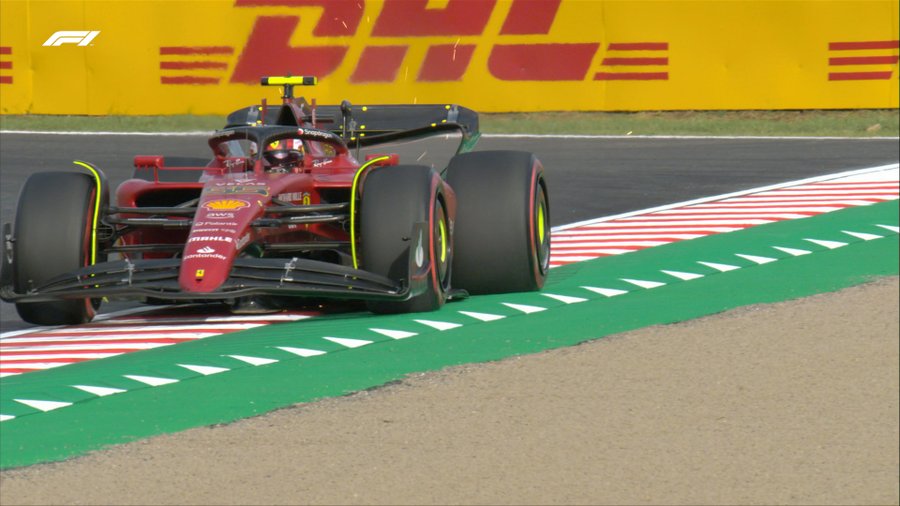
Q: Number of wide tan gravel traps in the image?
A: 1